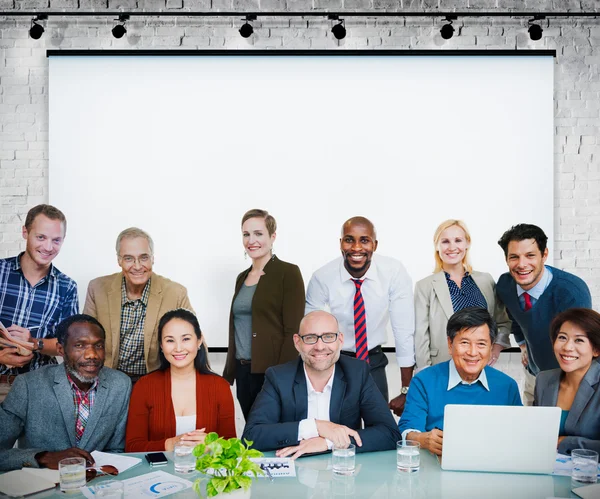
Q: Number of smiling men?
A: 7